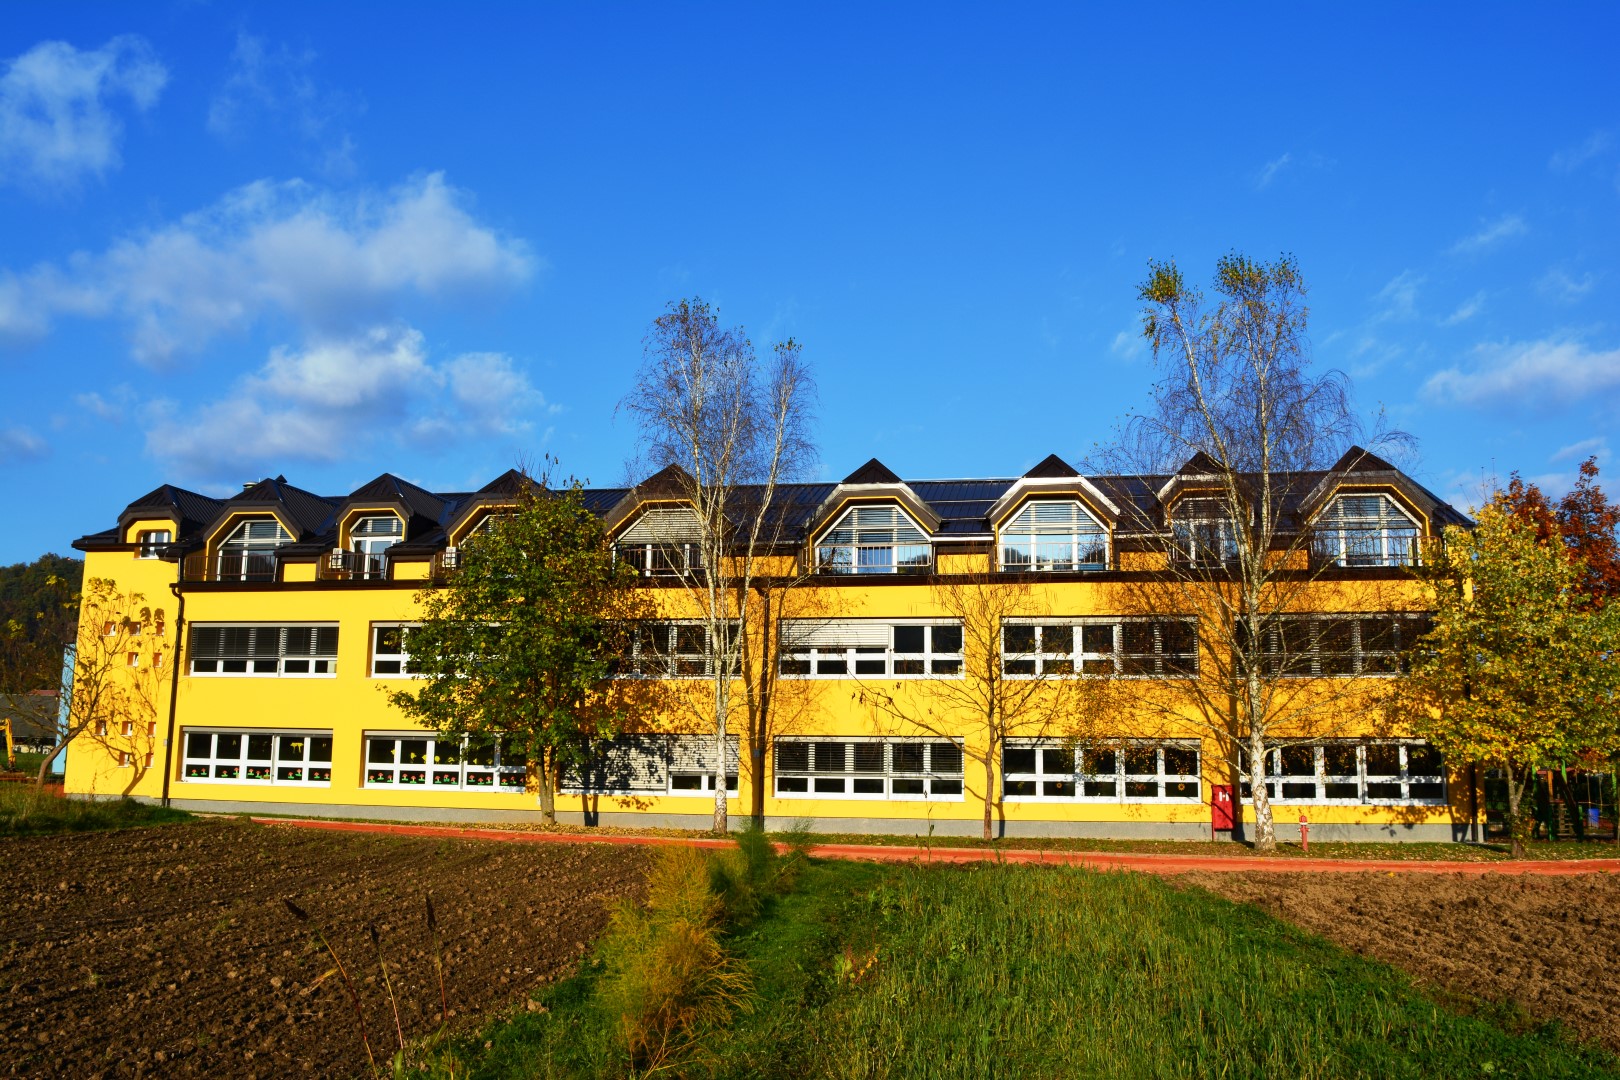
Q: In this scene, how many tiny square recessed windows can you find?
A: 10